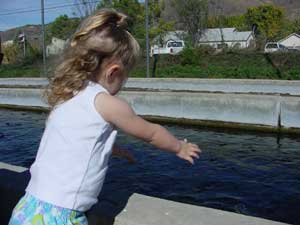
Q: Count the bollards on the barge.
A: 0